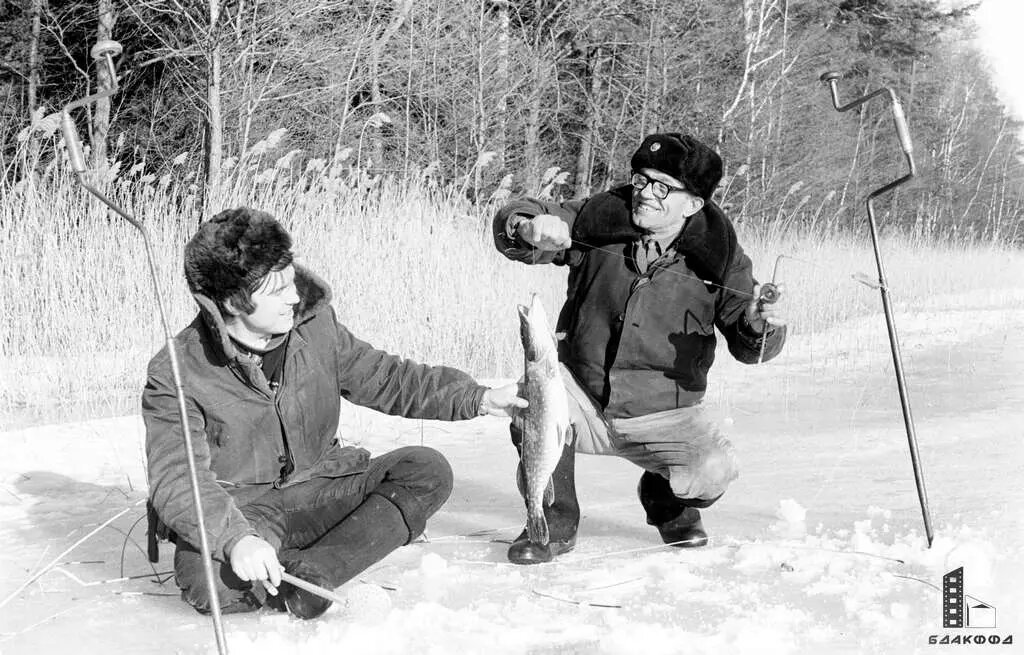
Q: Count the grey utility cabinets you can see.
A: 0